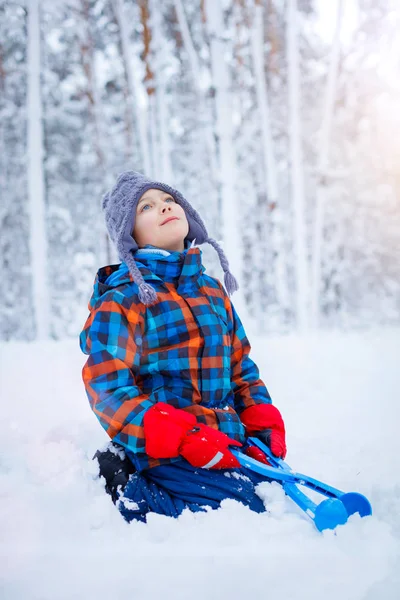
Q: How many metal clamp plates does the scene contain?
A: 0